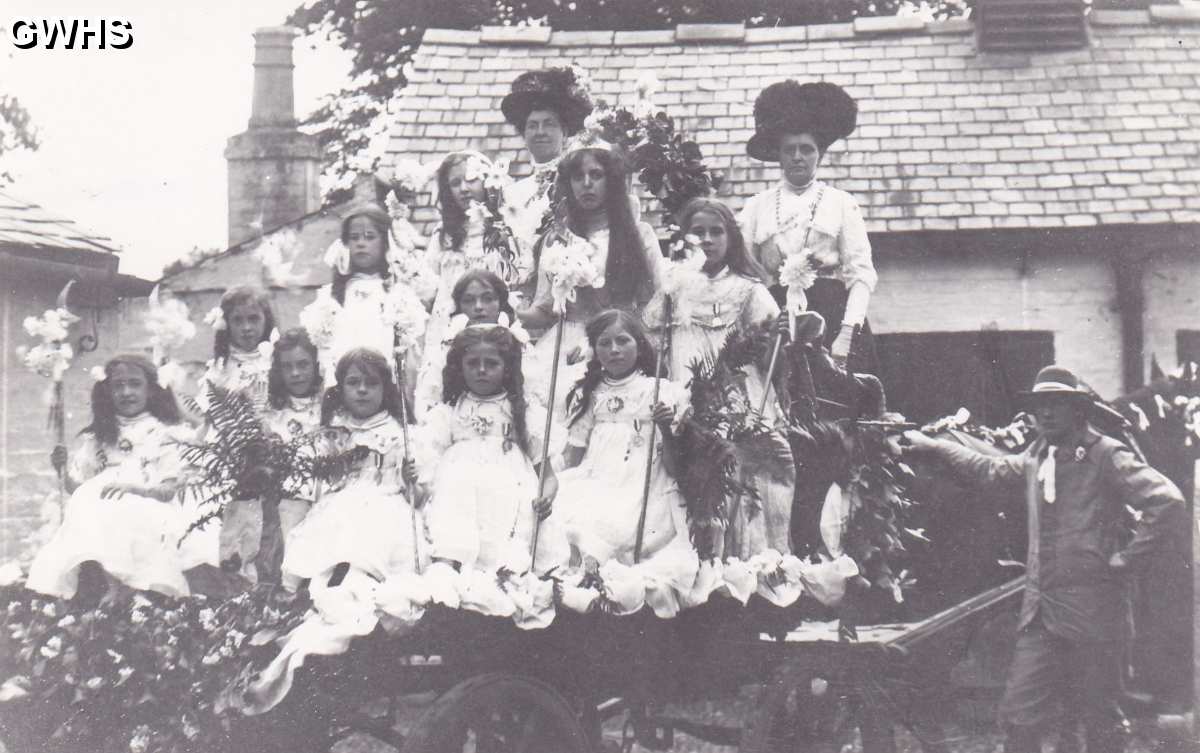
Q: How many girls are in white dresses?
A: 11